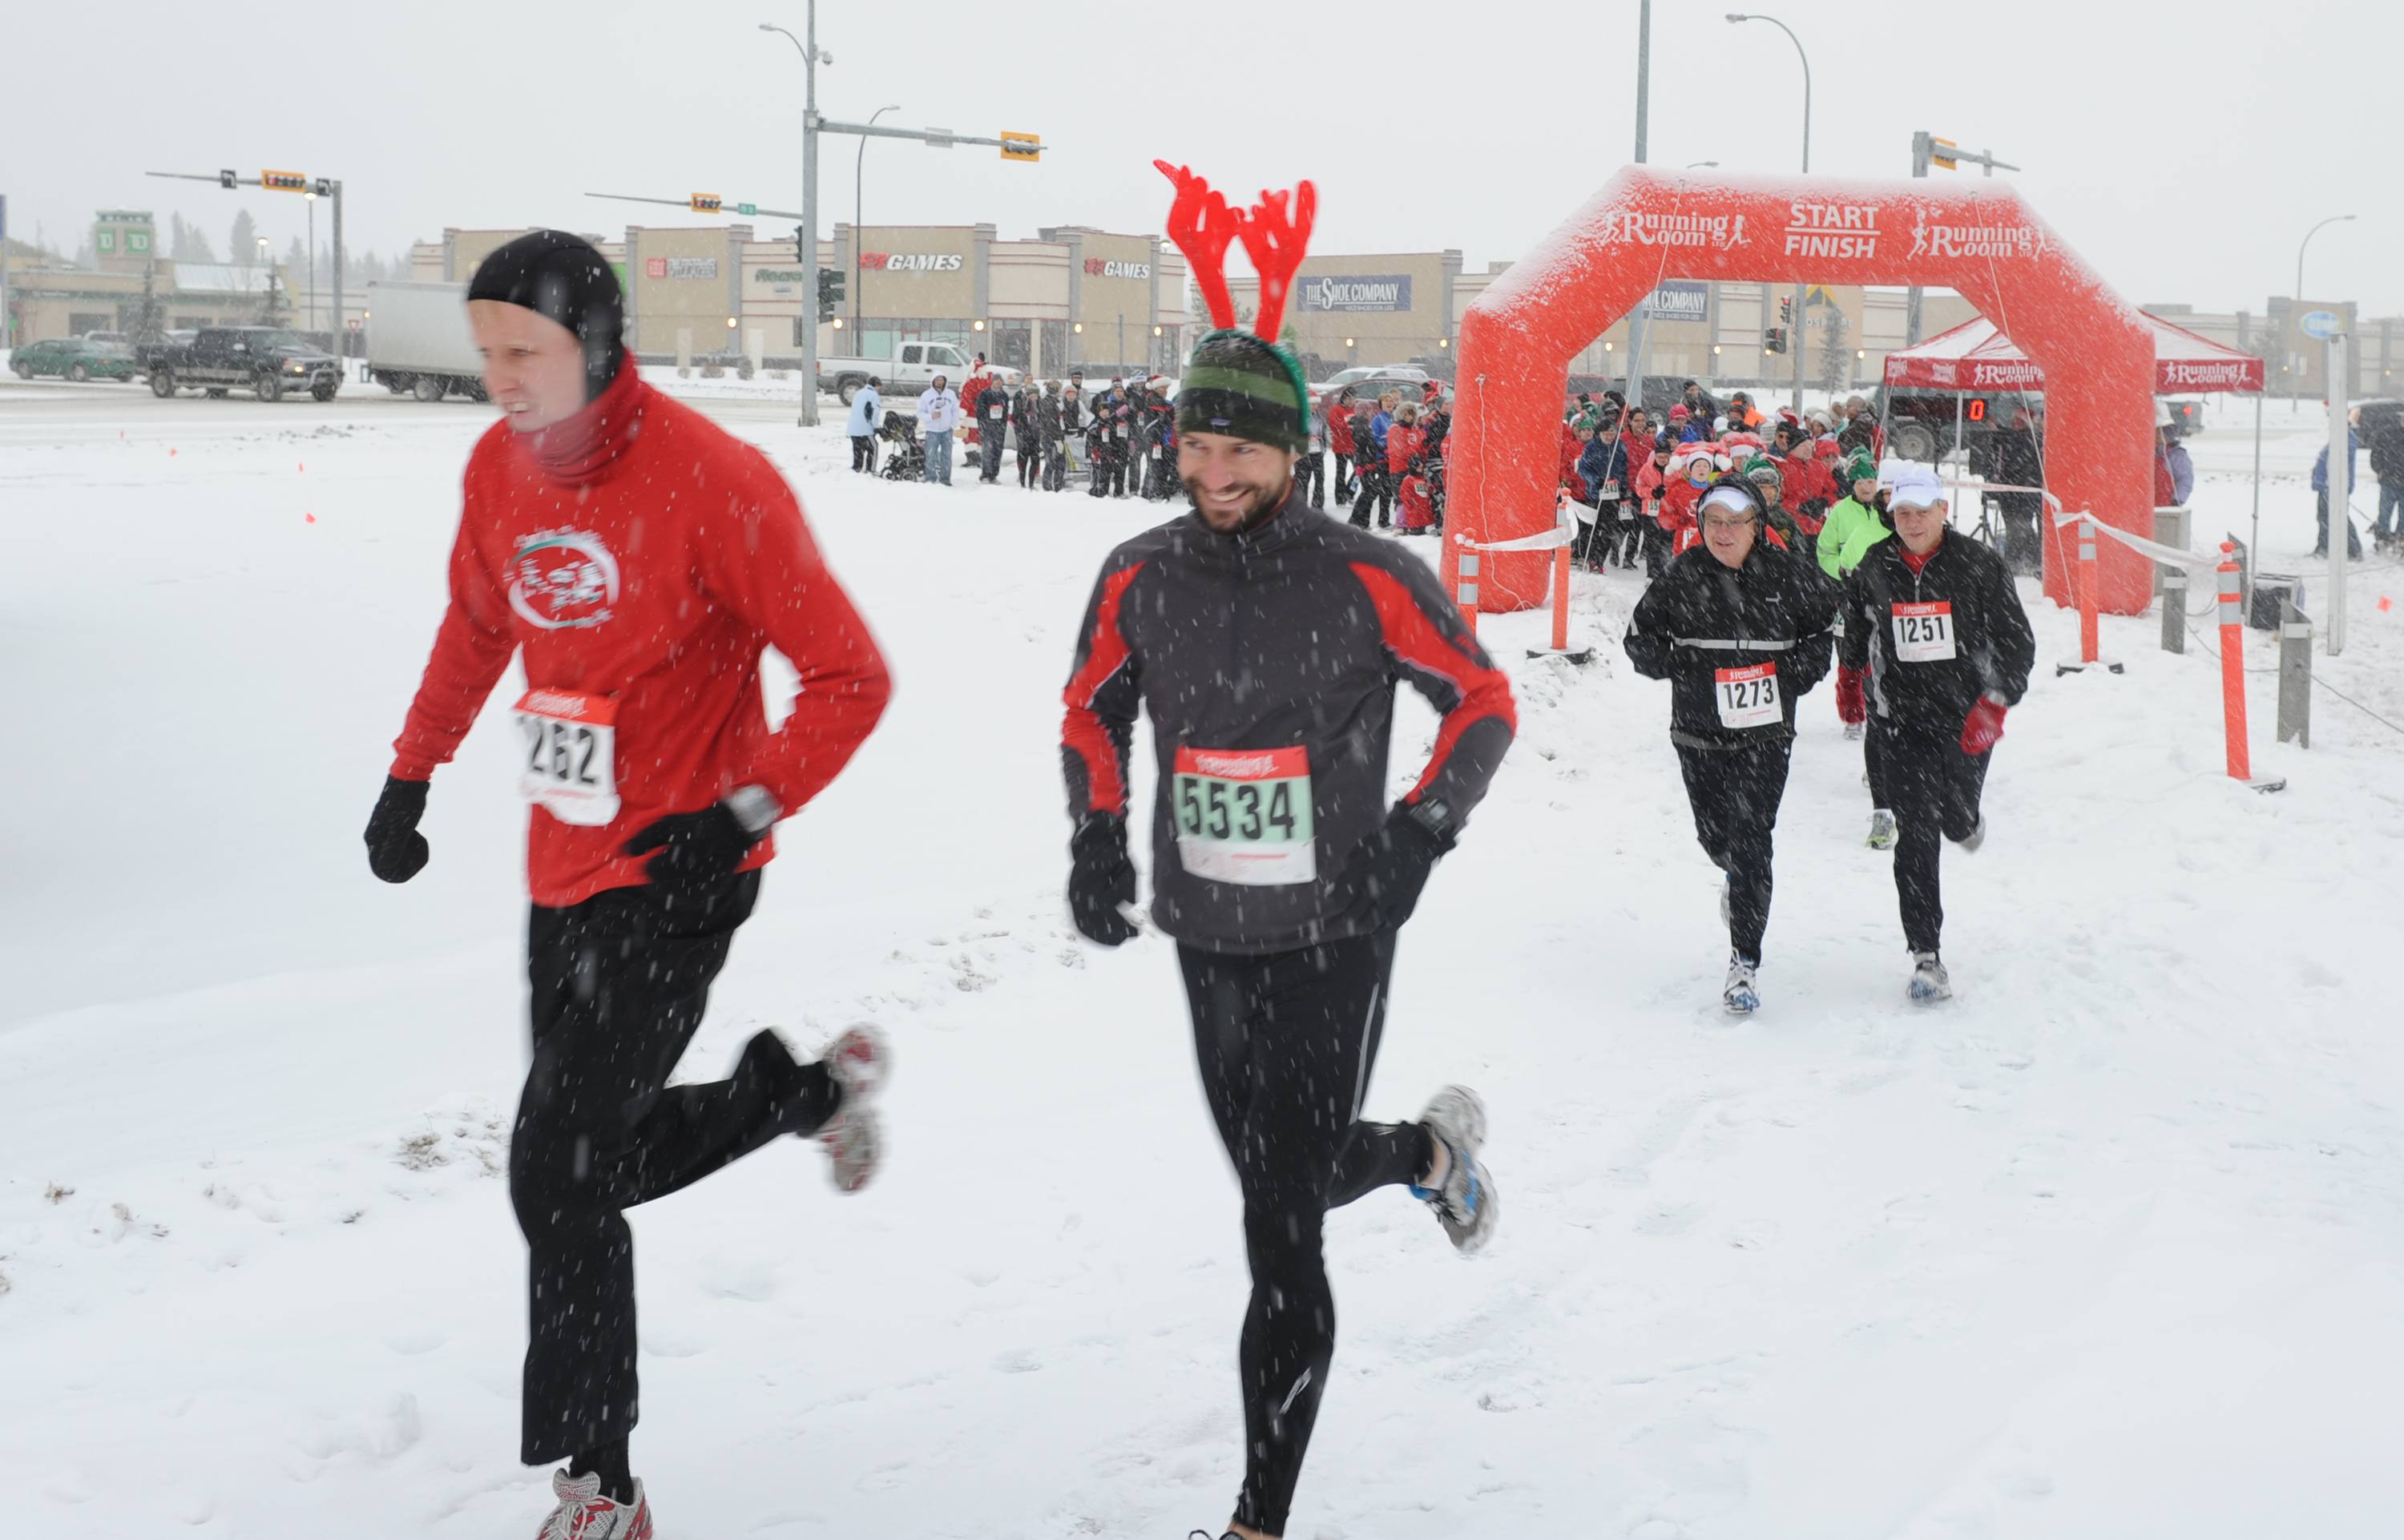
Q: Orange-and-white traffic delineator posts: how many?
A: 4